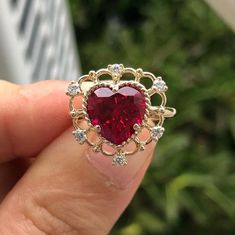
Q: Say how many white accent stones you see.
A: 6